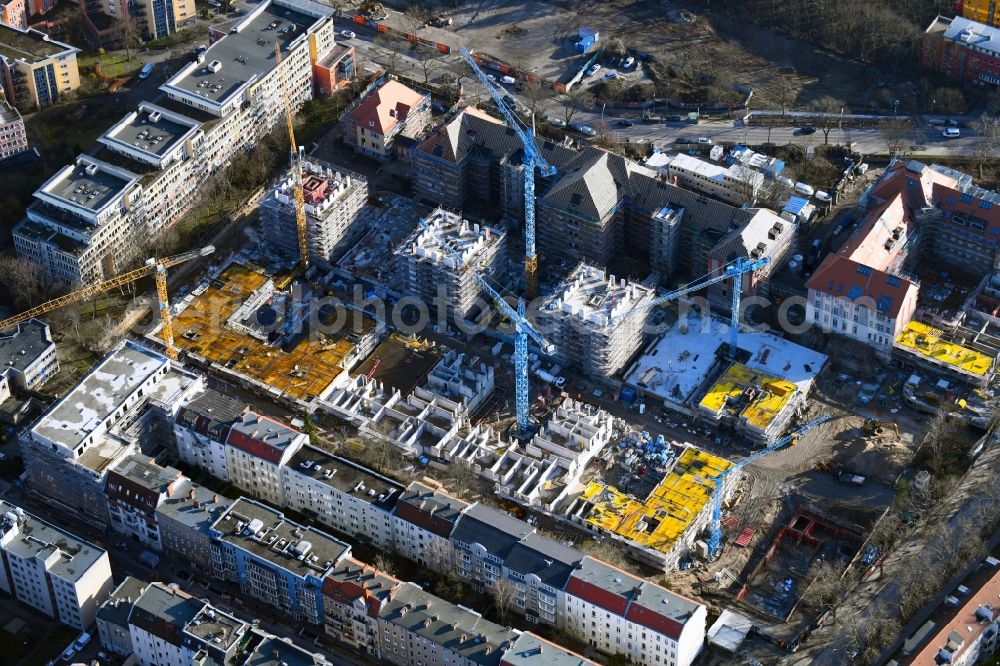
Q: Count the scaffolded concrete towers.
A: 3